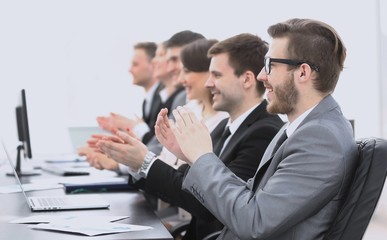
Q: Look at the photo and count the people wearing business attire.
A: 6